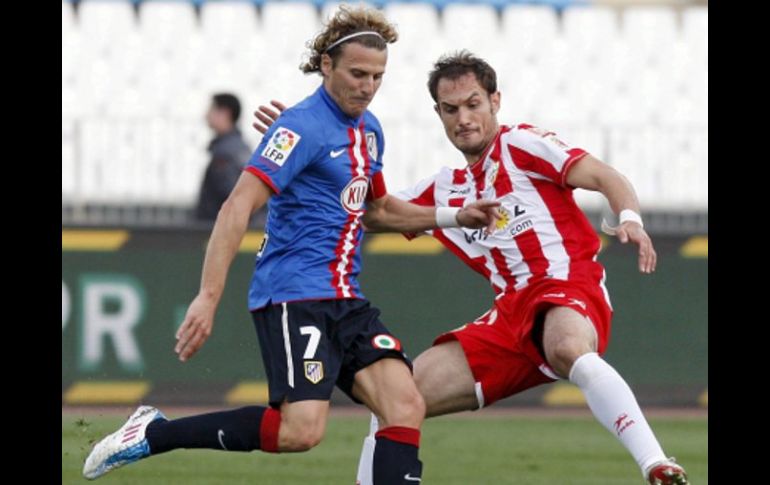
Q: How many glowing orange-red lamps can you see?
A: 0